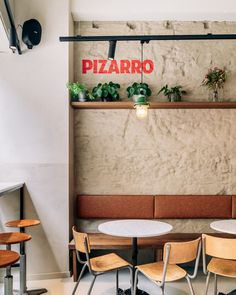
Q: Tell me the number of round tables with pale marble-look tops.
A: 2